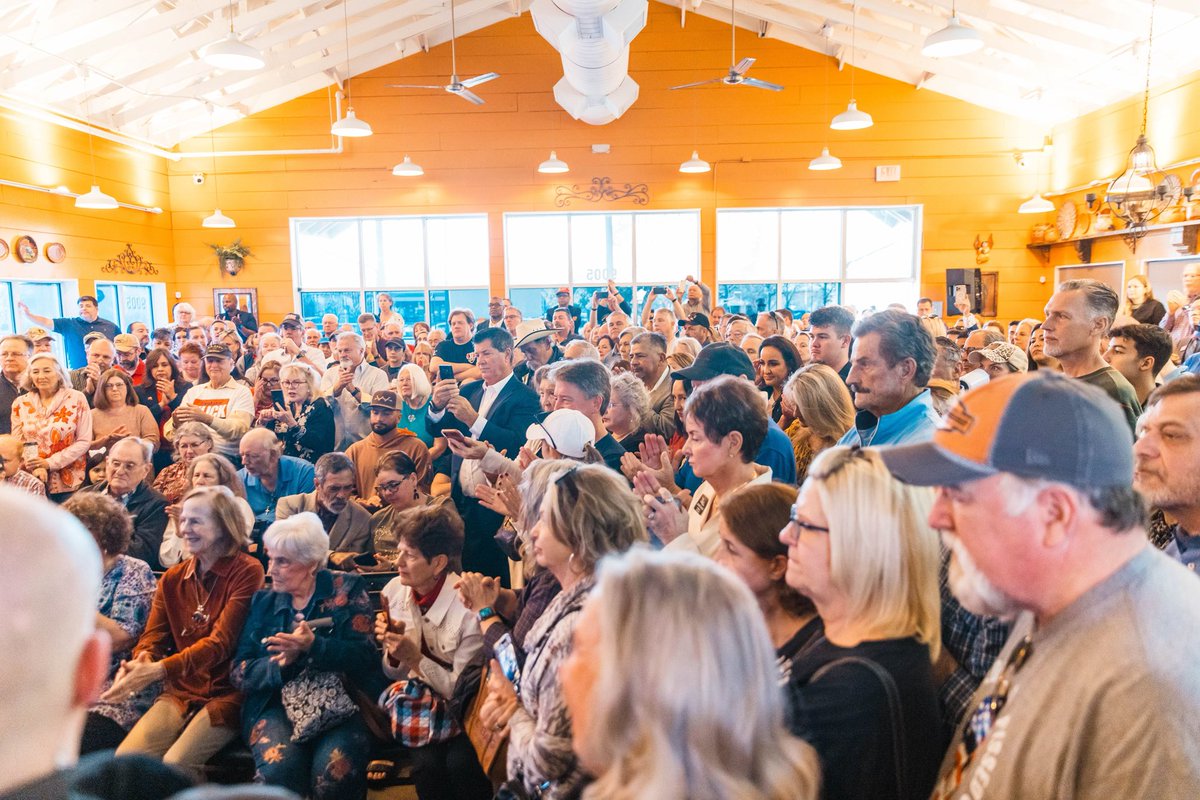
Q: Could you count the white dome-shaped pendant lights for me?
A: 11